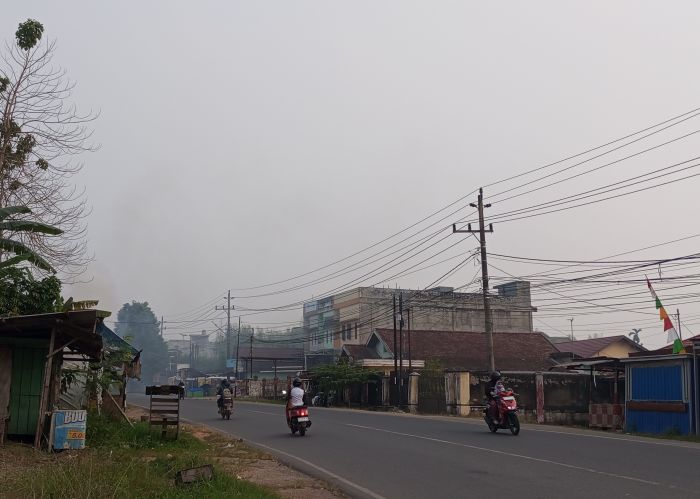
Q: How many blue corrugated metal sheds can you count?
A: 1